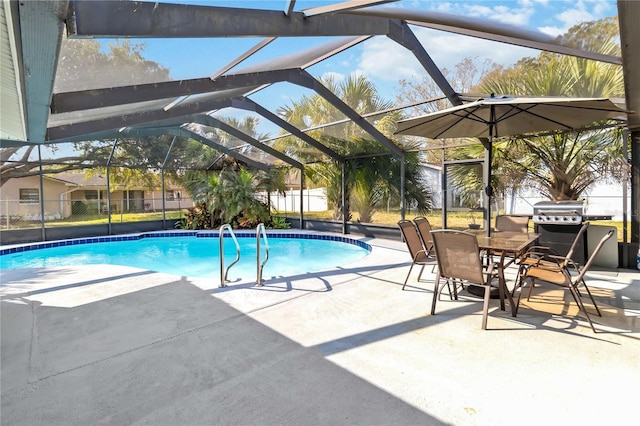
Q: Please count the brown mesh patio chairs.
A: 6